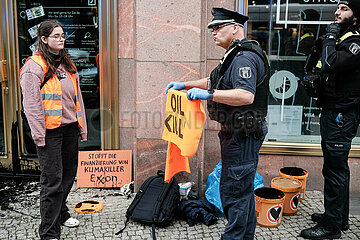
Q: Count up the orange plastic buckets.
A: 3